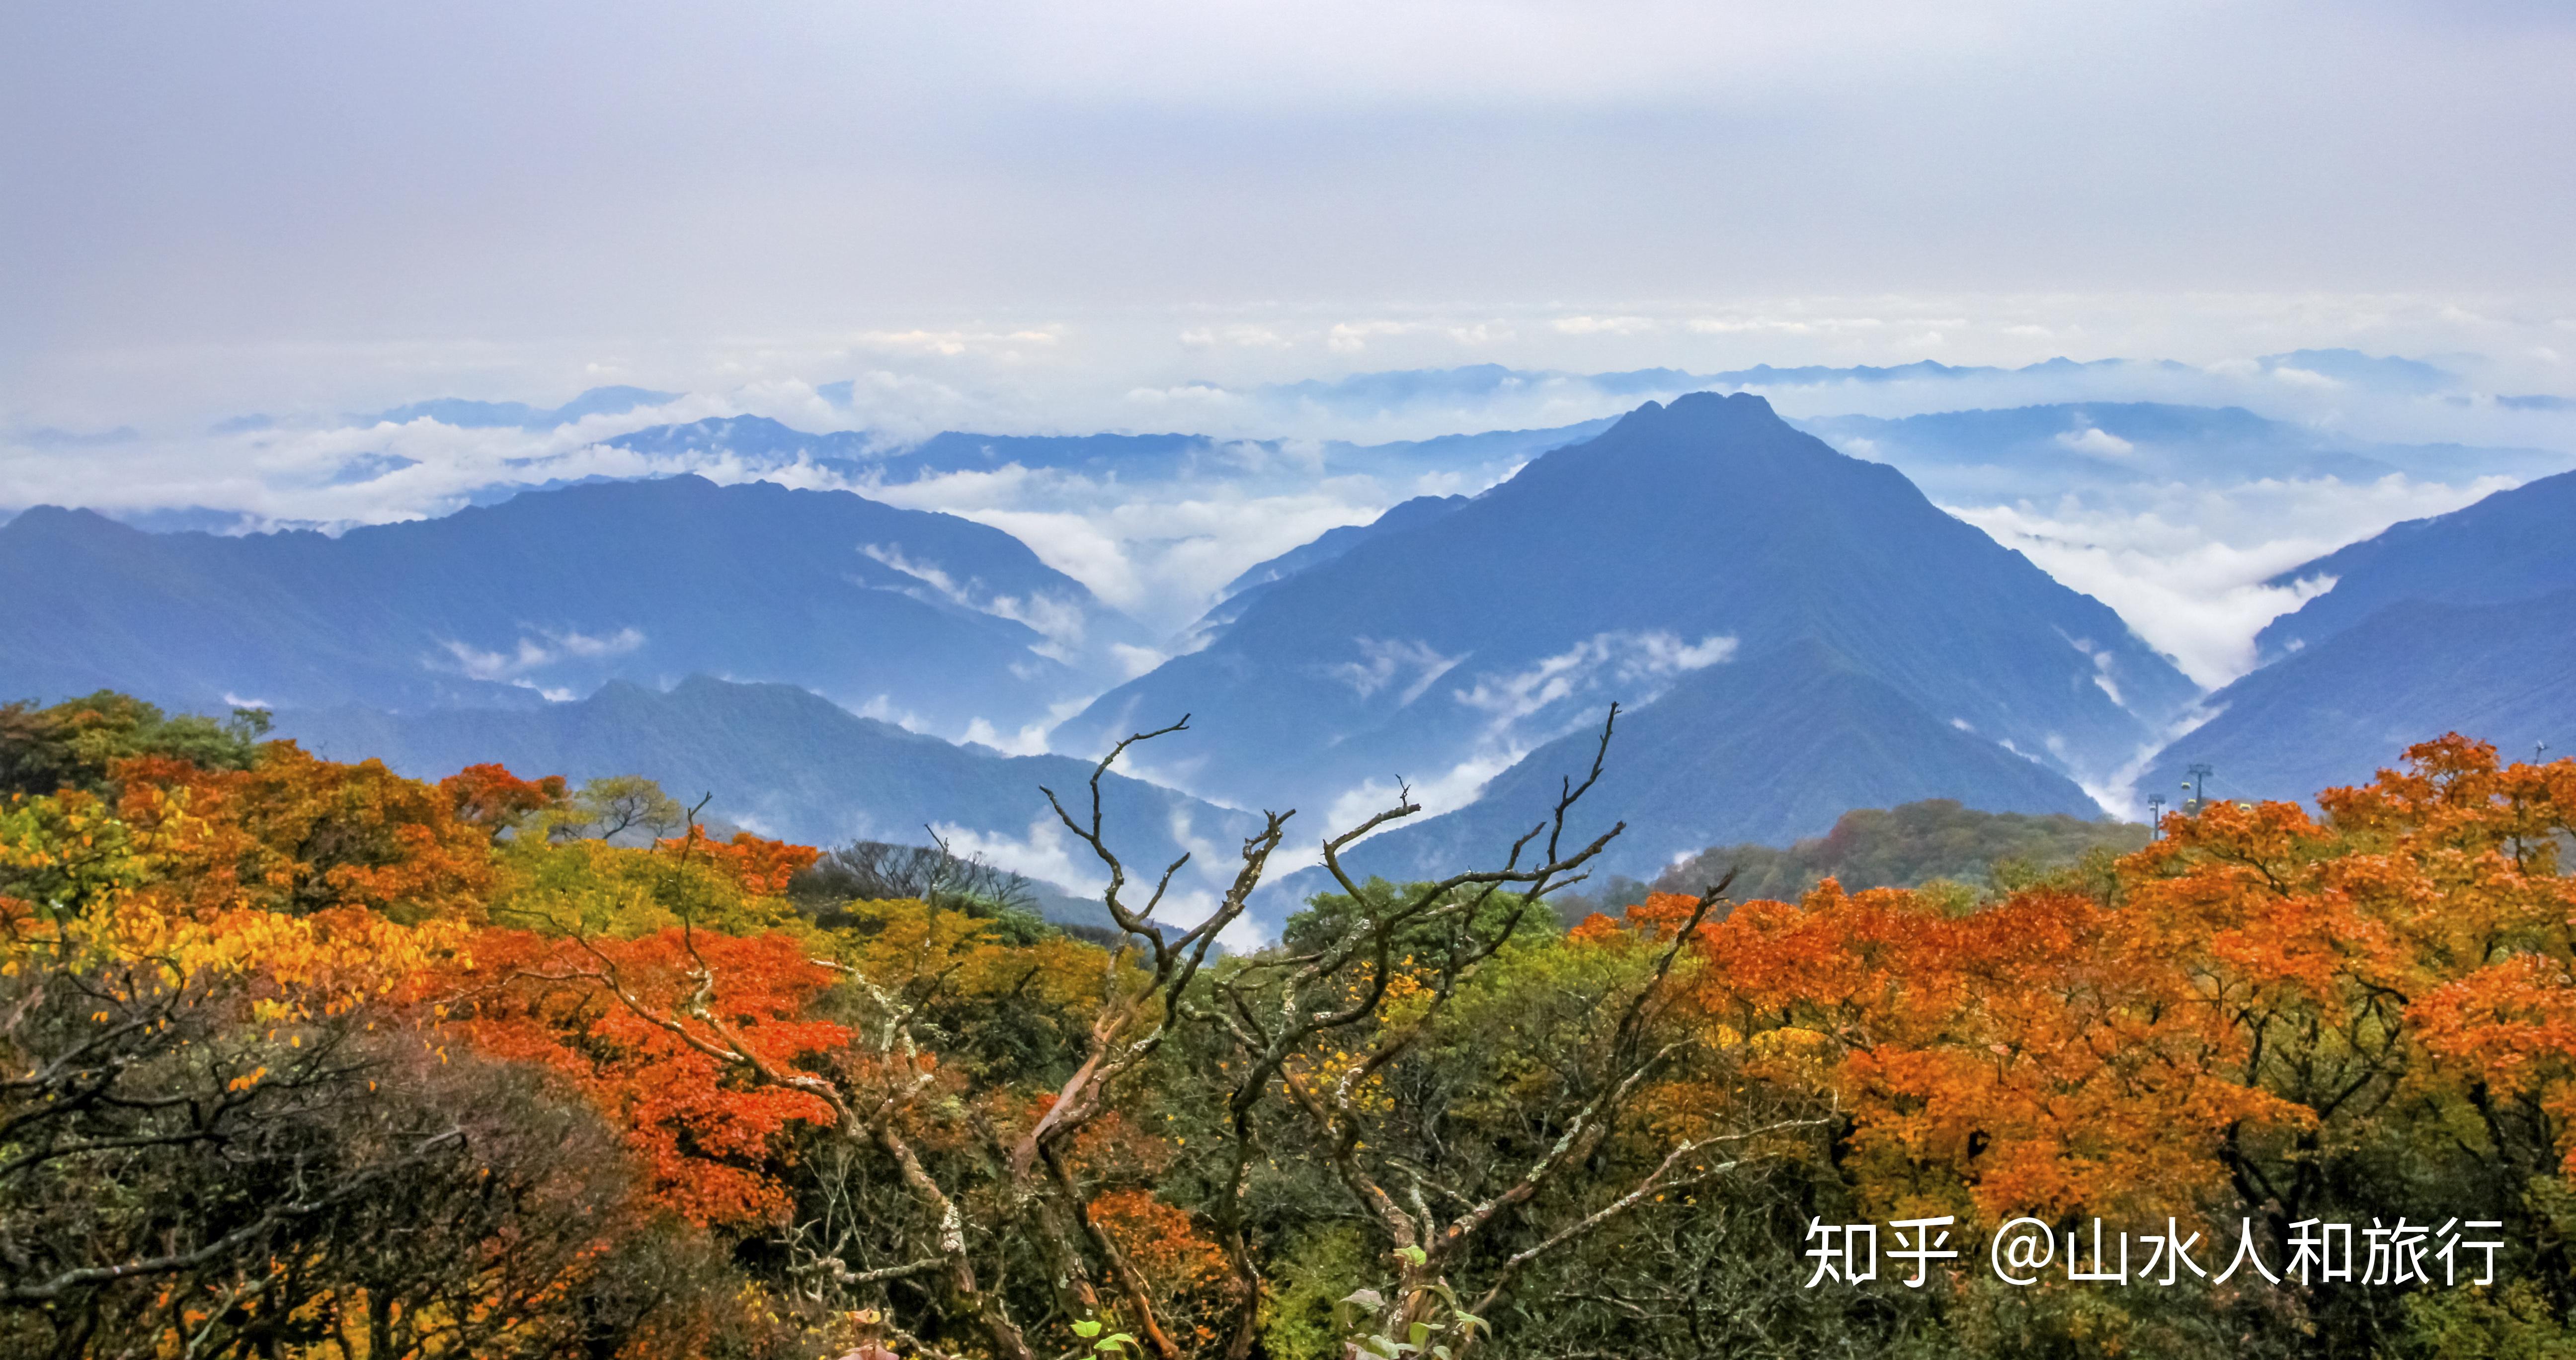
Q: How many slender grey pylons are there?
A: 2